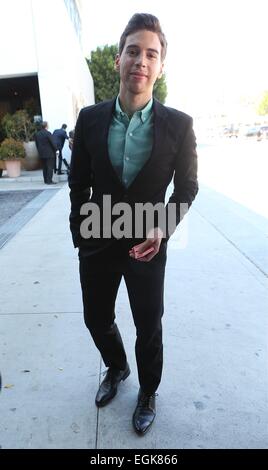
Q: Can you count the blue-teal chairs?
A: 0